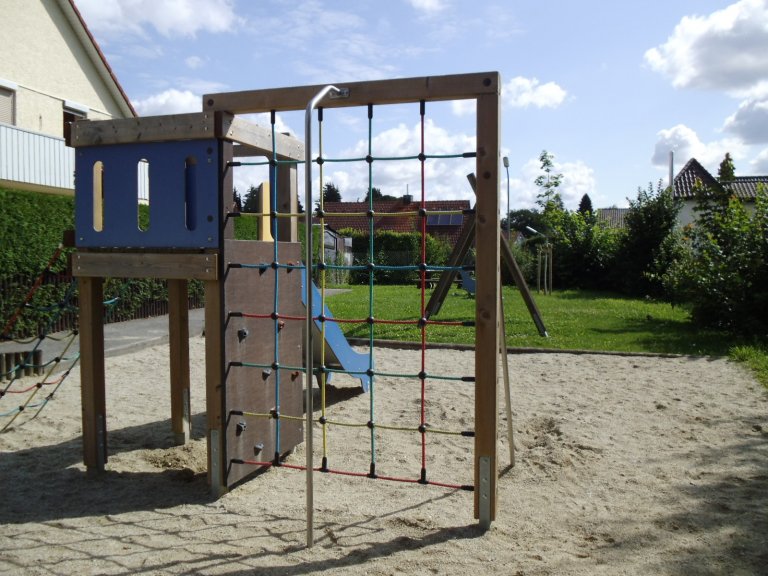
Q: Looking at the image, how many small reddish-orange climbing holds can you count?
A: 3